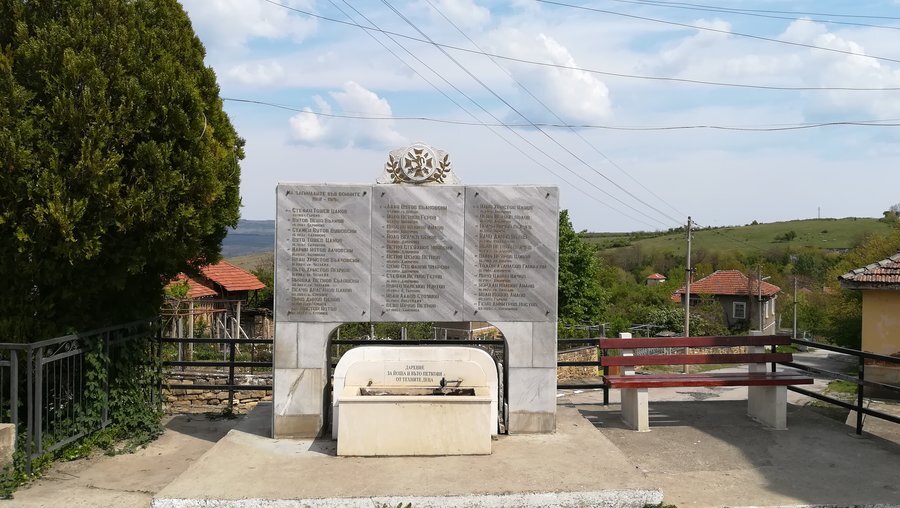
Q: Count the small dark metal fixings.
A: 12